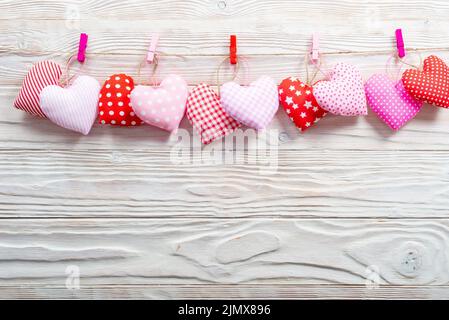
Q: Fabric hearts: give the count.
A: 10